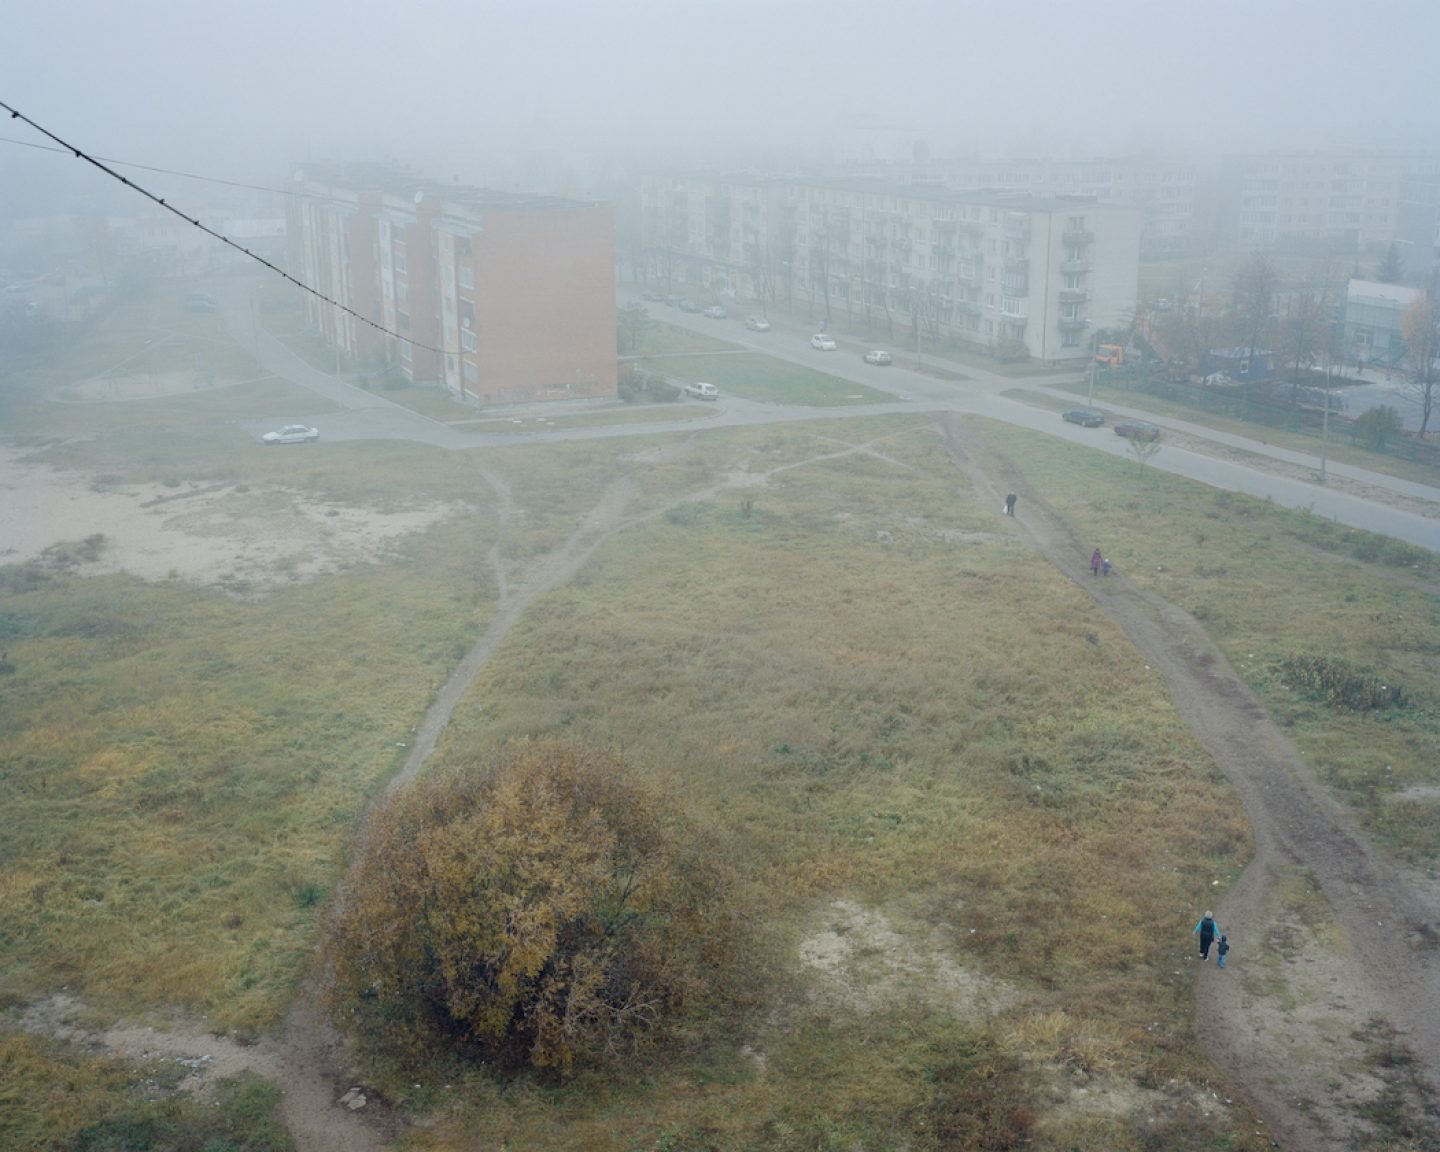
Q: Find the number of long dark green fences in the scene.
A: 1